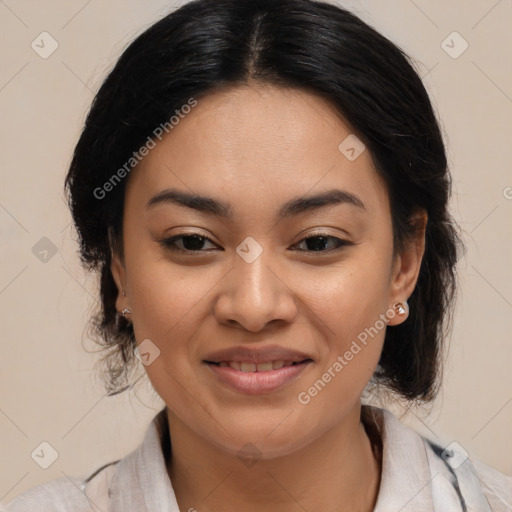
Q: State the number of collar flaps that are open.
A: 2